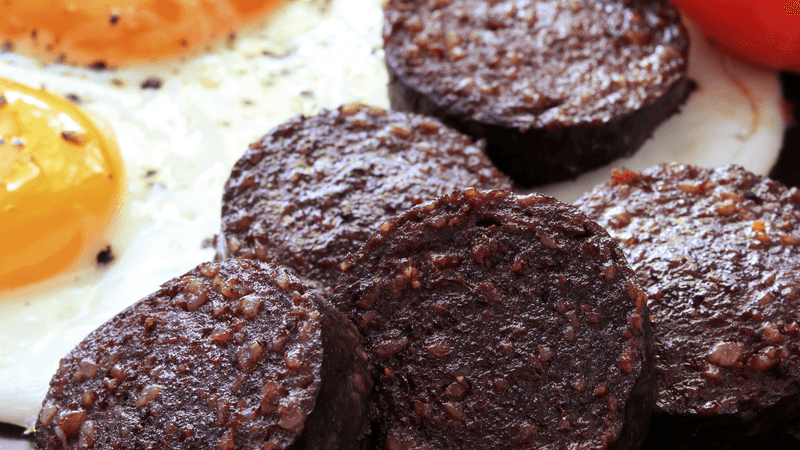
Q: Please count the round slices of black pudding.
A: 5